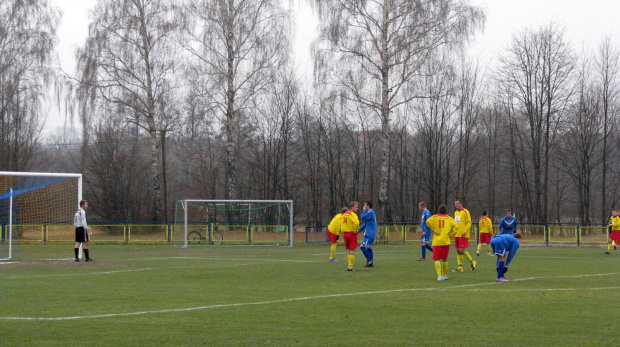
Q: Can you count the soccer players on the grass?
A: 11